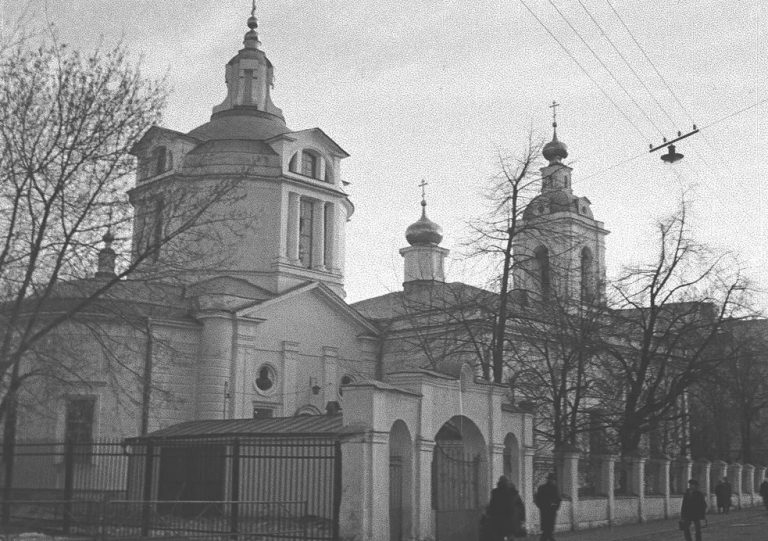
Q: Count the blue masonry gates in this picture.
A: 0